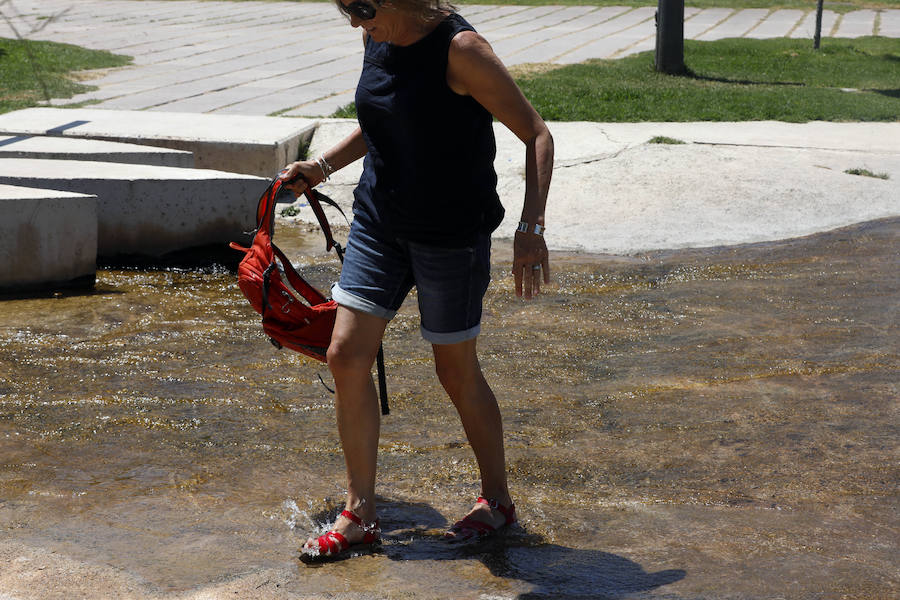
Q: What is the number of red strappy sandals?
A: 2